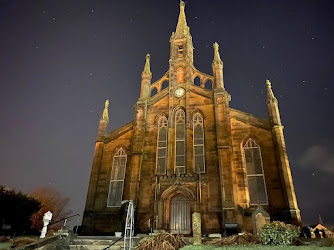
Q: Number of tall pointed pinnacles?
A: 5